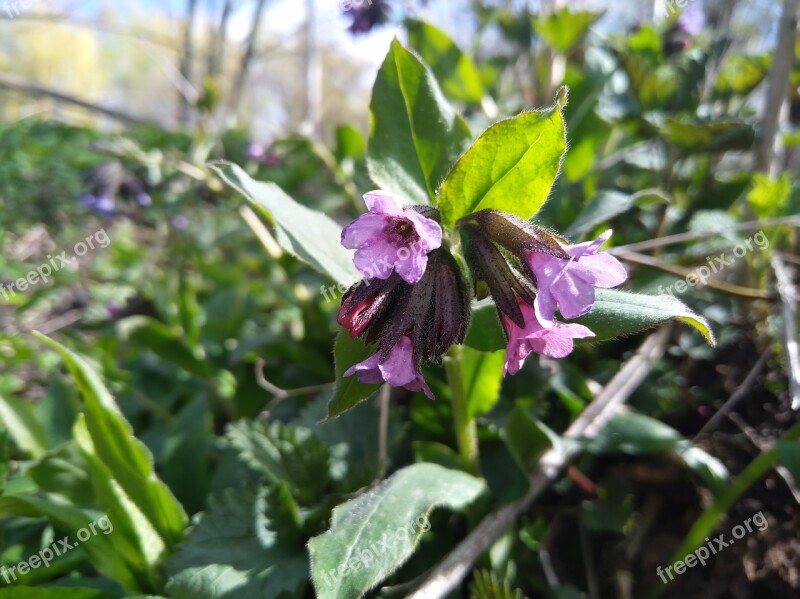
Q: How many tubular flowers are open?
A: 4